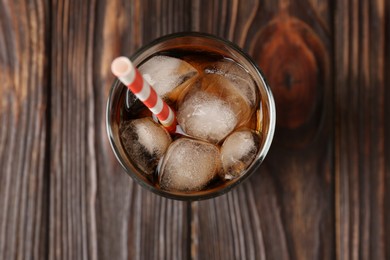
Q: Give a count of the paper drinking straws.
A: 1